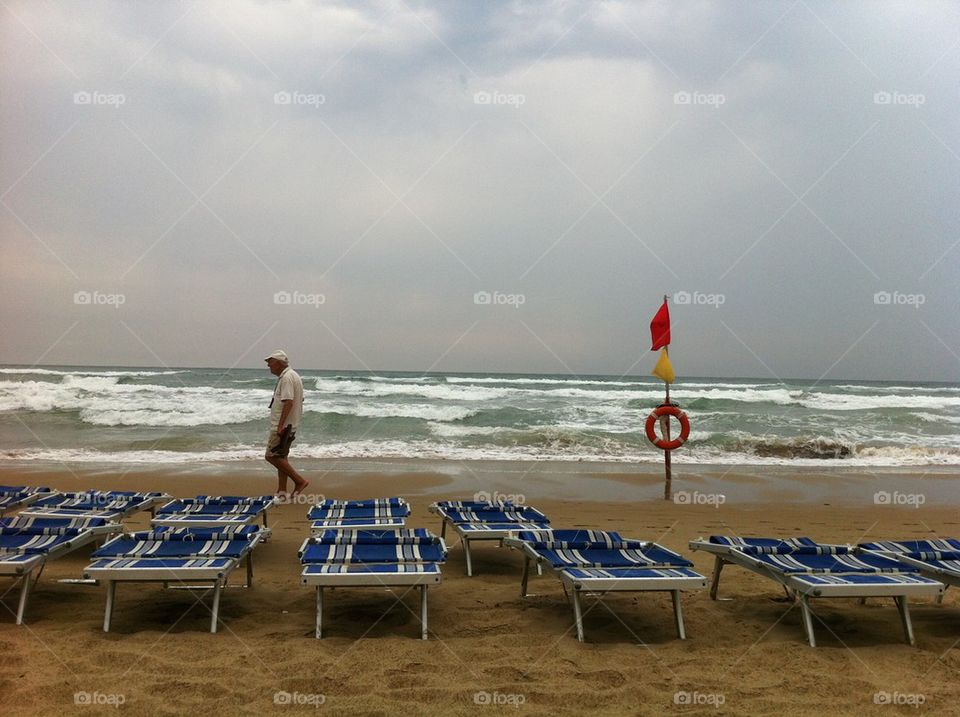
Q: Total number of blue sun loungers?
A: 11